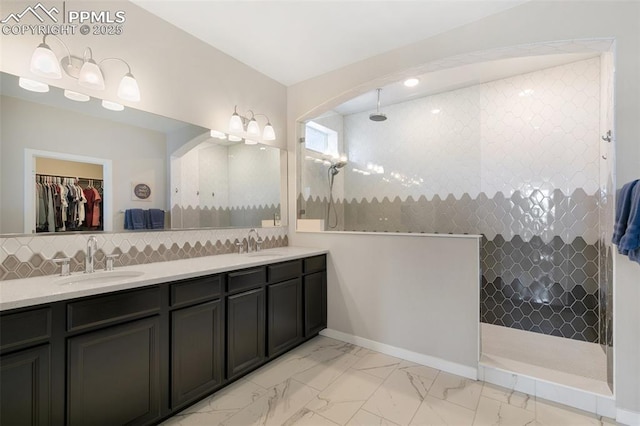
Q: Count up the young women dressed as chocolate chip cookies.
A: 0